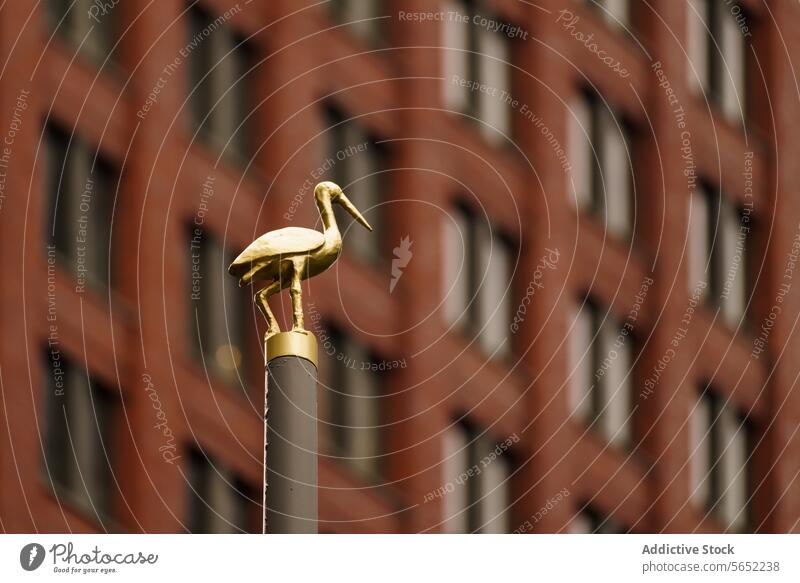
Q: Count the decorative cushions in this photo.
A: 0